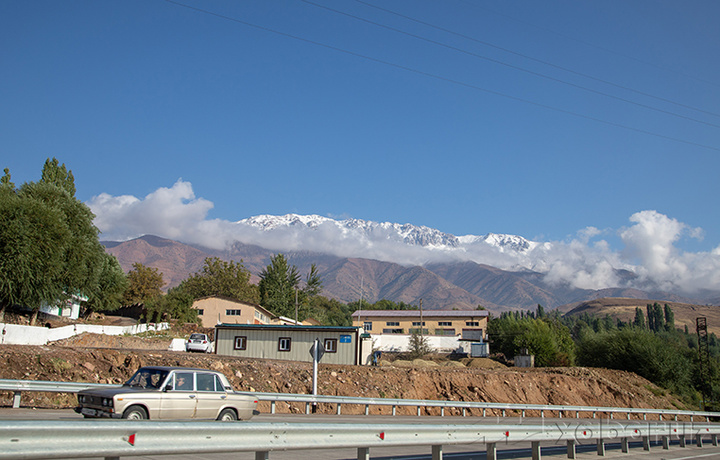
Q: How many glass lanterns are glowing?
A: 0